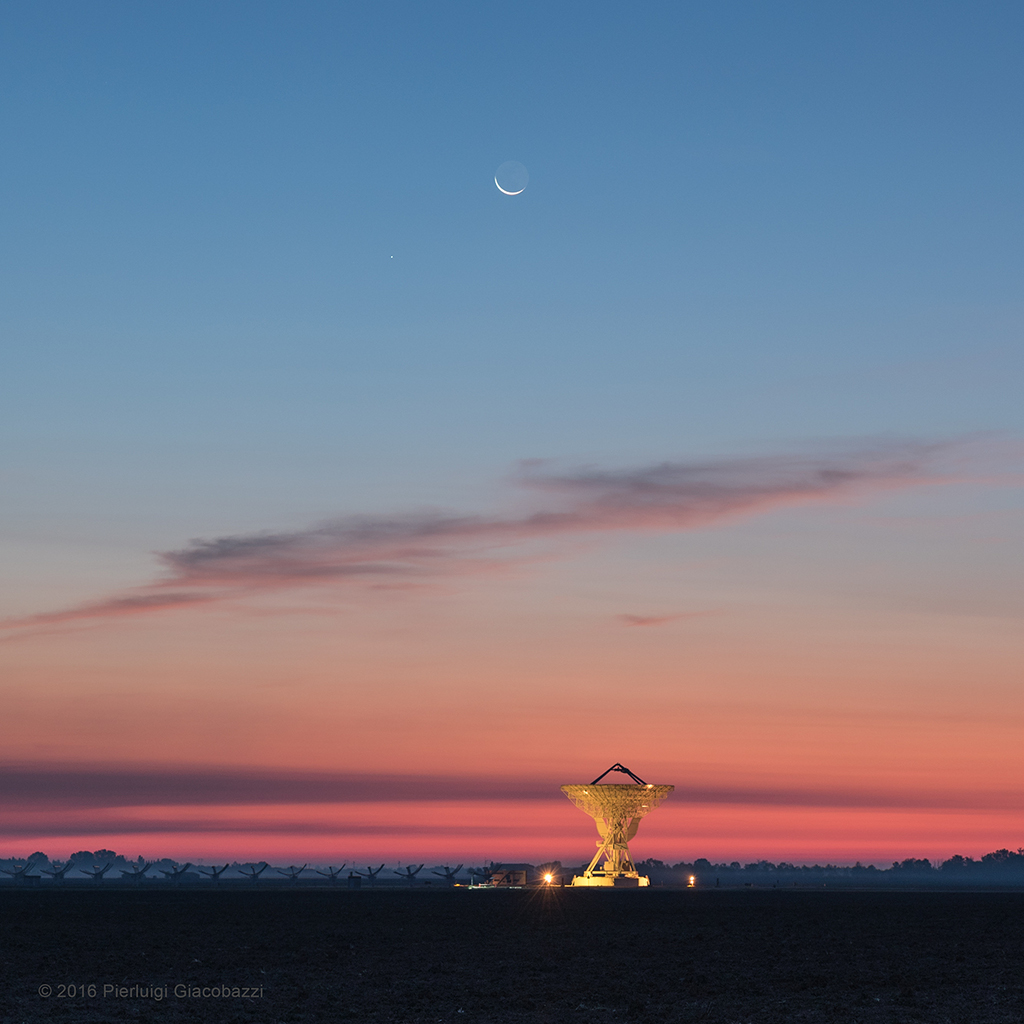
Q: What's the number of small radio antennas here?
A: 13